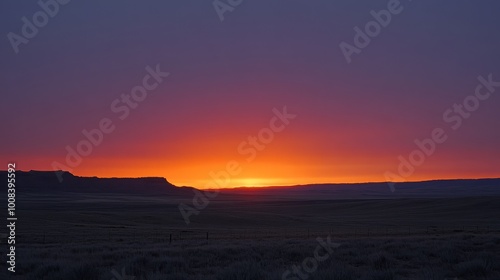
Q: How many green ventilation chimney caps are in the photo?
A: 0